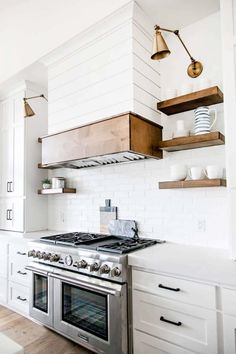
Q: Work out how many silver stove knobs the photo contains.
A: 9